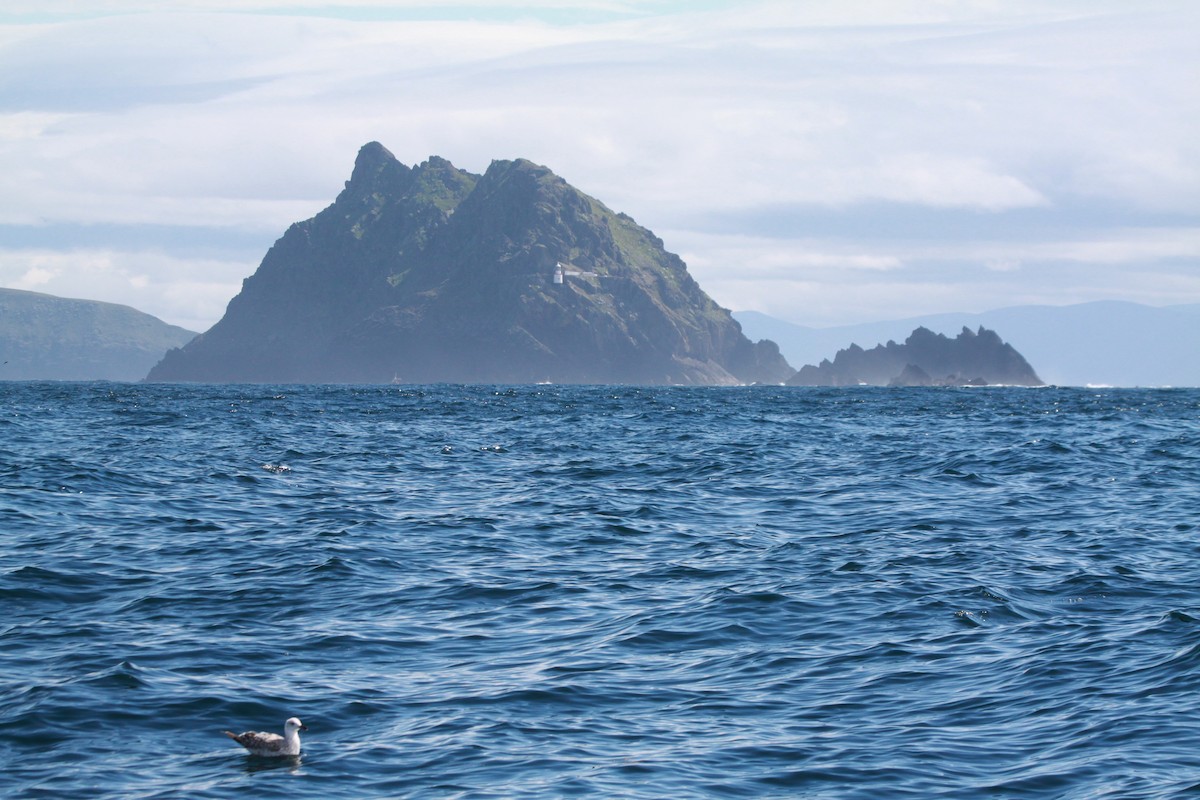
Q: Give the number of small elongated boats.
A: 0